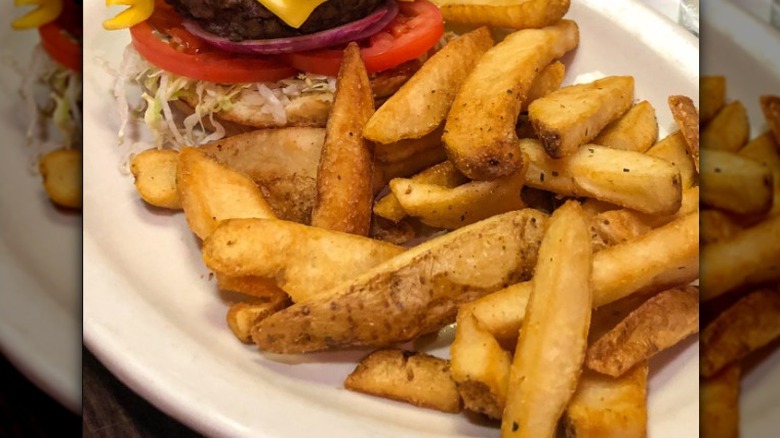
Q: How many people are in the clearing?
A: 0